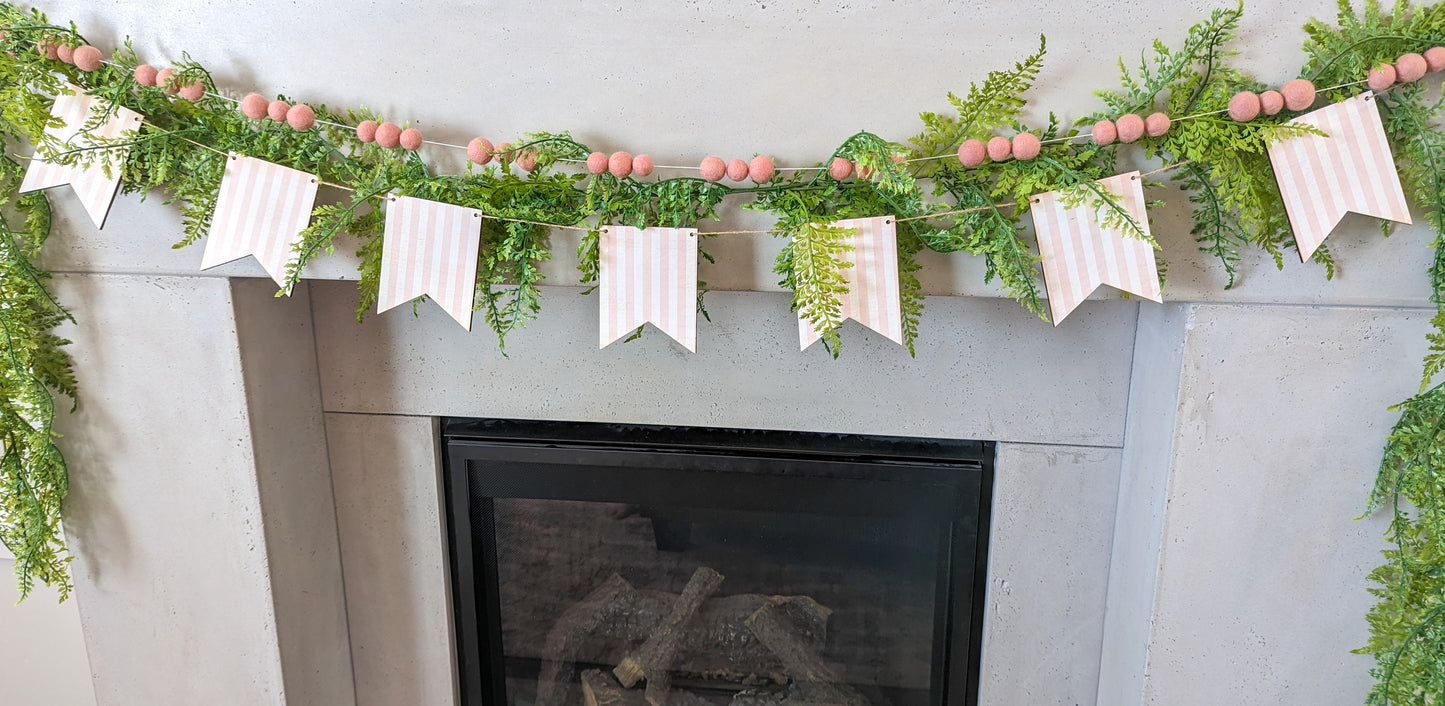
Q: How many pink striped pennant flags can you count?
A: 7